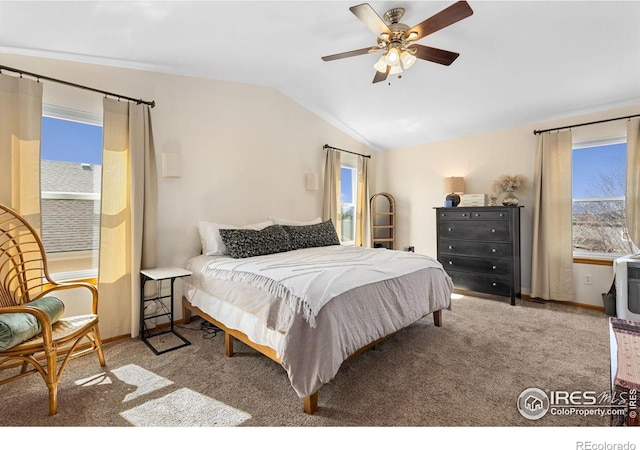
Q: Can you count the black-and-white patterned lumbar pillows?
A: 2